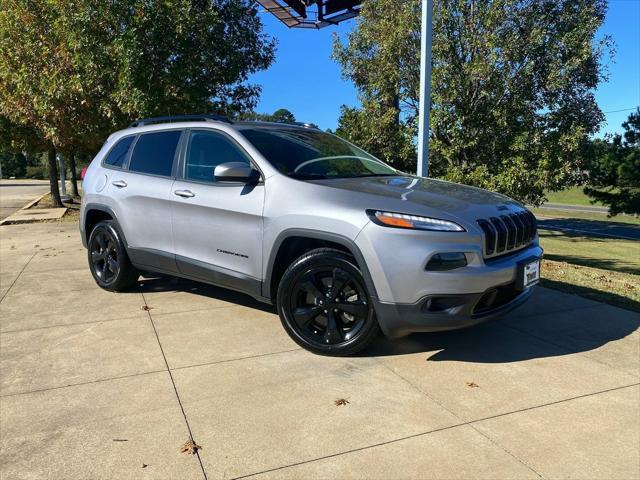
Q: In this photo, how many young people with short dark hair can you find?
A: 0